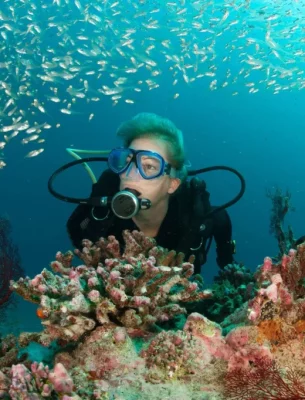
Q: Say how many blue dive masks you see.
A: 1